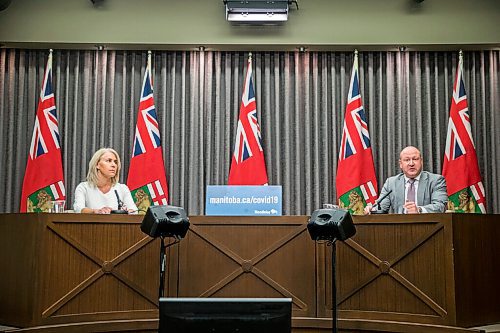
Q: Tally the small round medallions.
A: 3